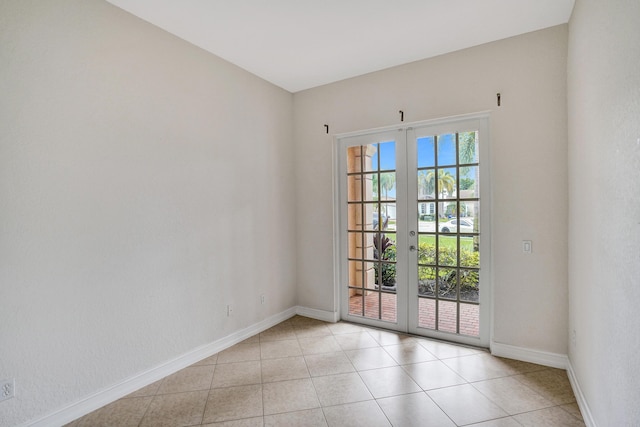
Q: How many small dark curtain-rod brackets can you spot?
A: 3